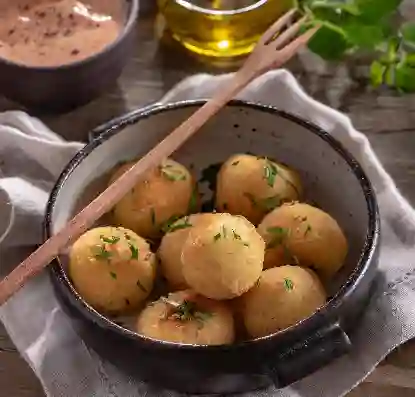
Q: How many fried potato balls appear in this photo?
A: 8